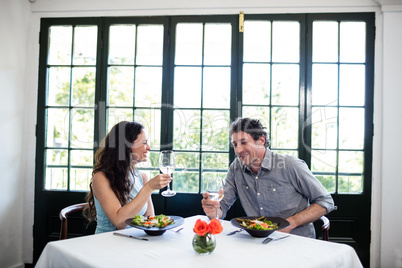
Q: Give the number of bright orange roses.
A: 2